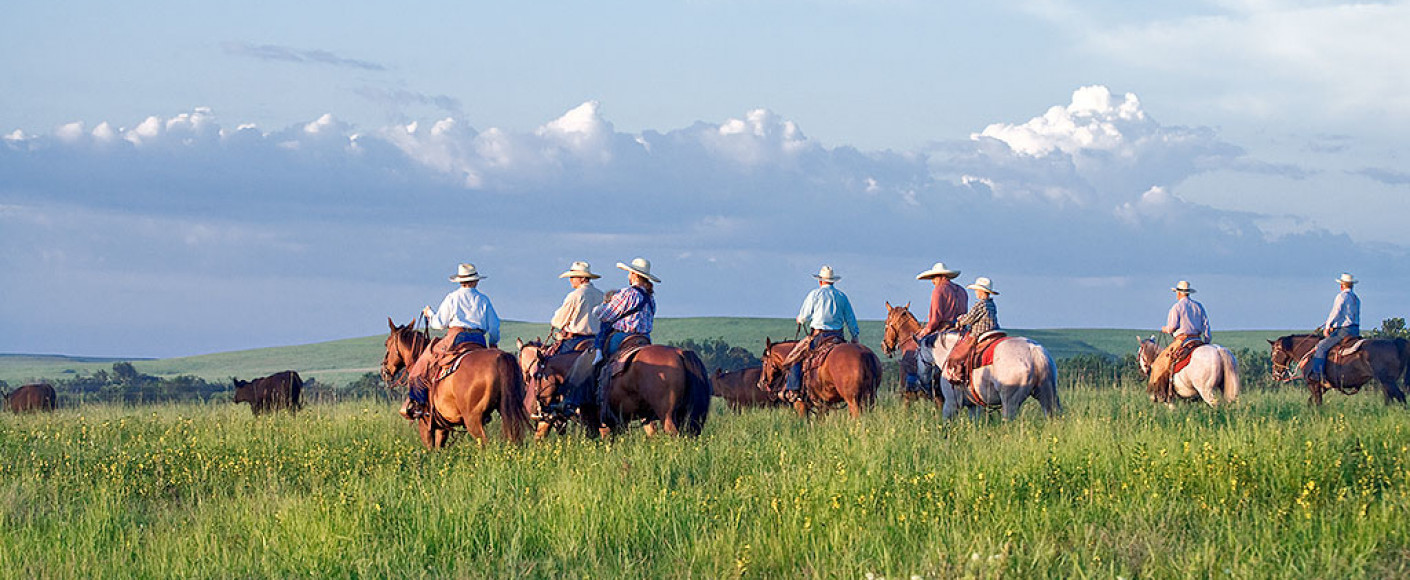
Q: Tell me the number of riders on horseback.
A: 8